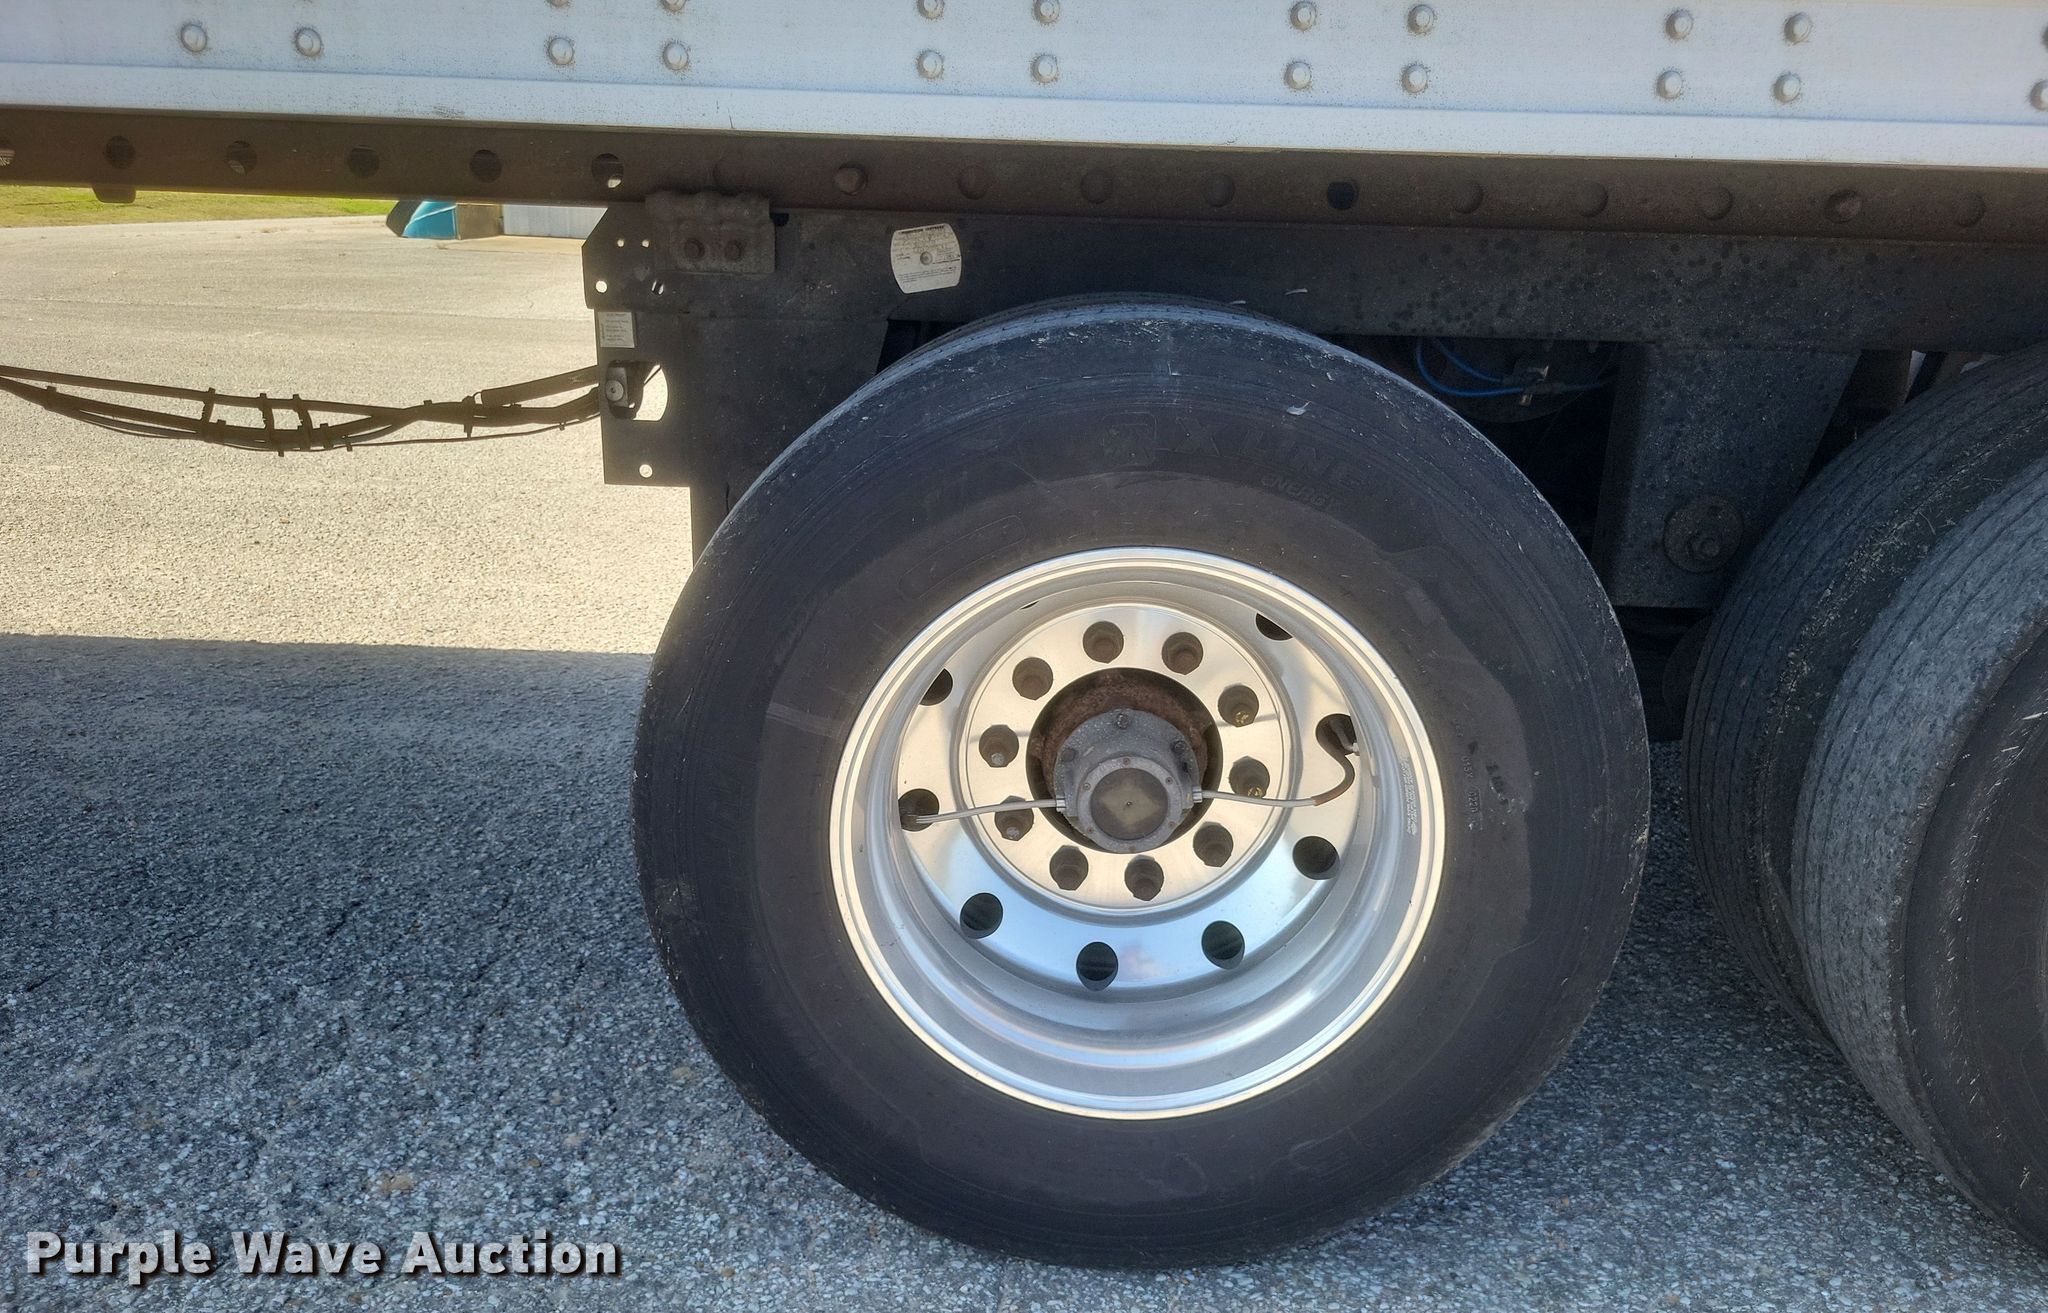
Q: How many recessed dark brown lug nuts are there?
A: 10